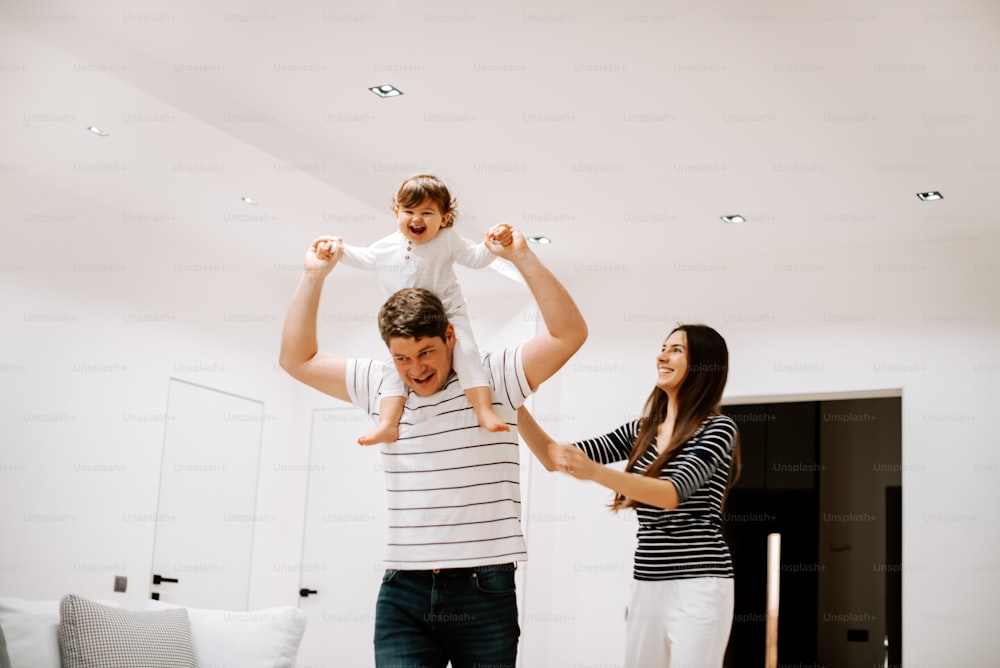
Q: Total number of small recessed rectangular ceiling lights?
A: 6